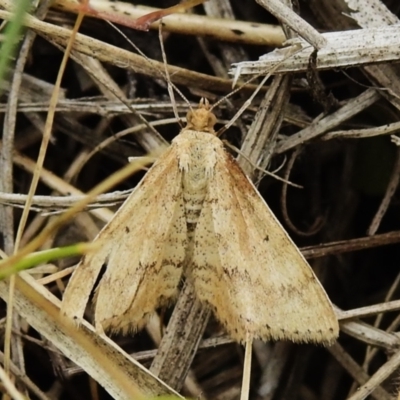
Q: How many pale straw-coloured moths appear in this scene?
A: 1